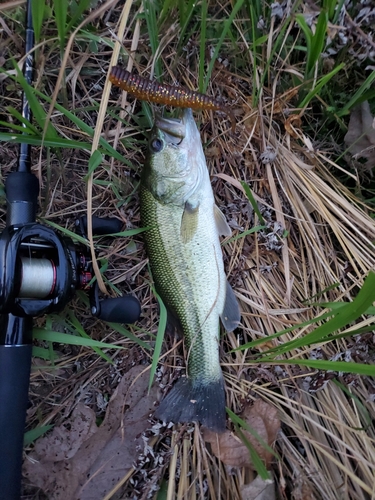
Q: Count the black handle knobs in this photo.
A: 2